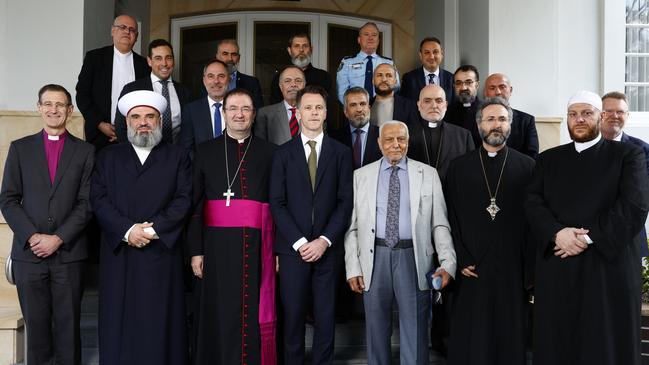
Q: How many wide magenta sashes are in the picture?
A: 1